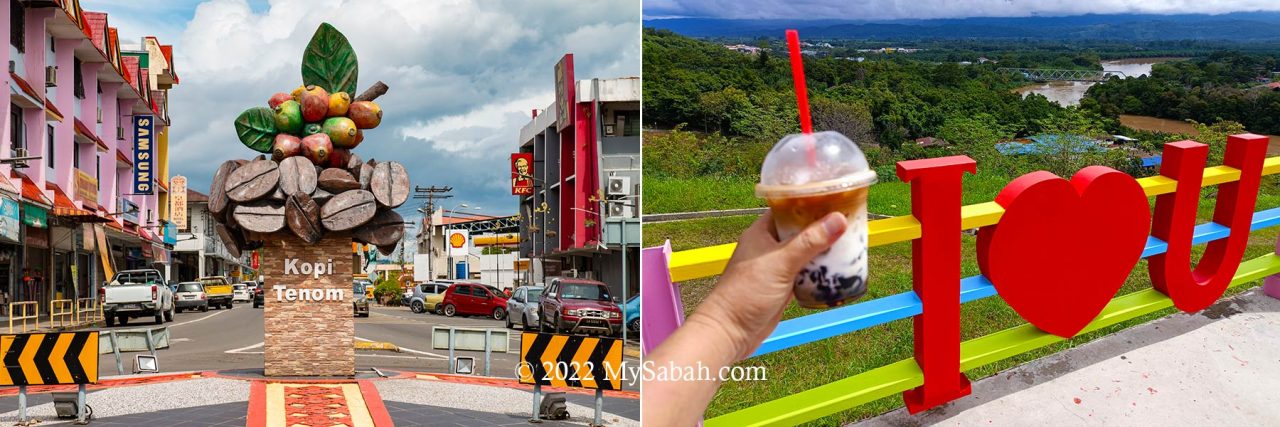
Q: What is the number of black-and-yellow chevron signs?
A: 2